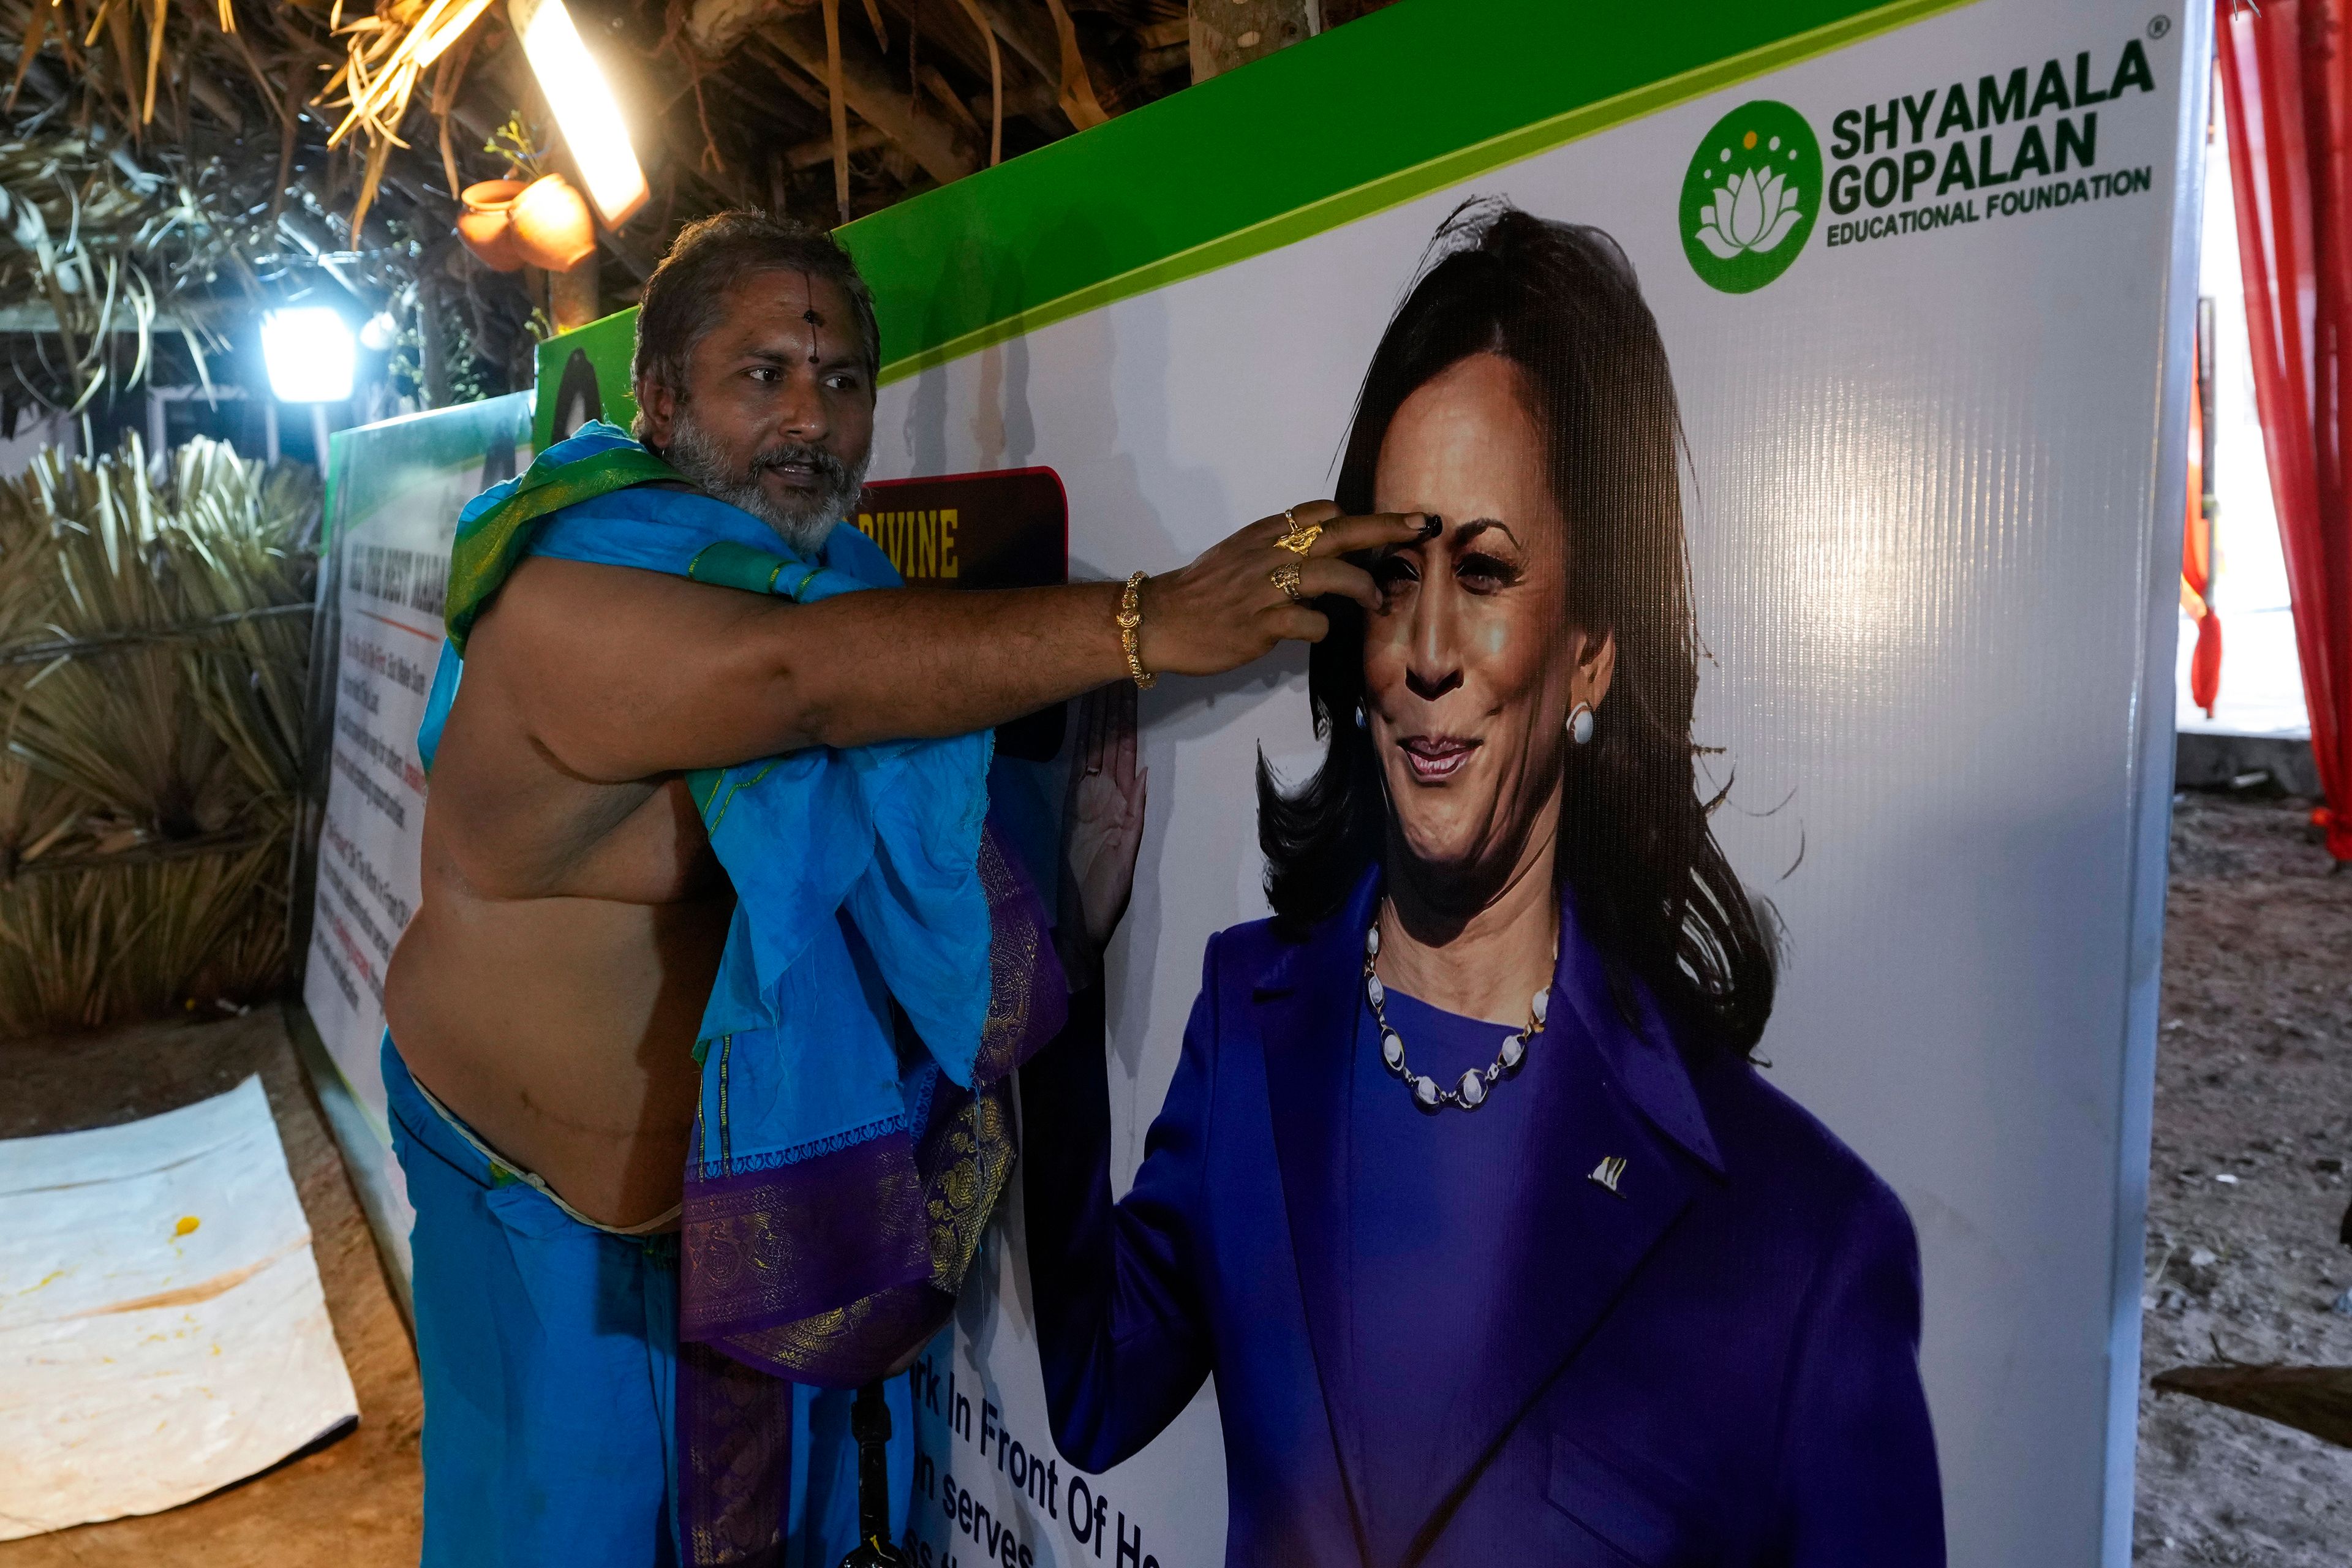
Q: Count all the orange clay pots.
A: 2